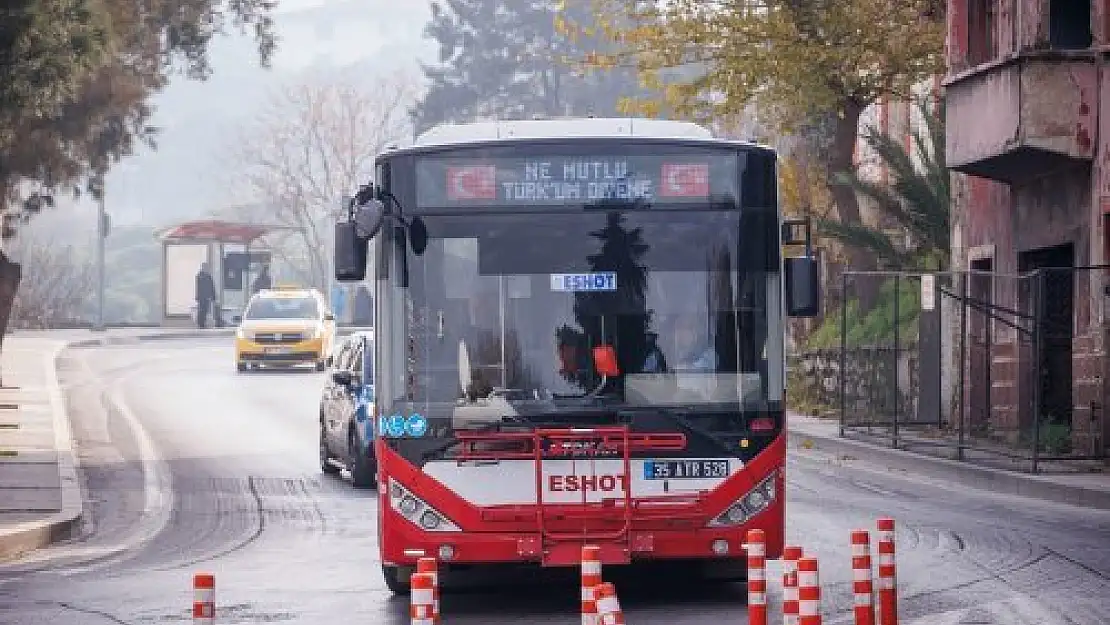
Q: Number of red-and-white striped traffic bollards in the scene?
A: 10